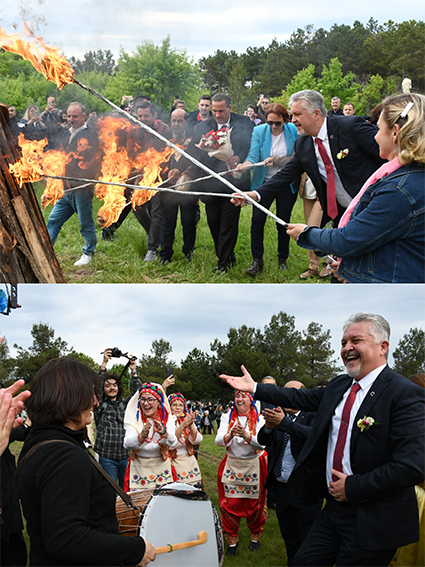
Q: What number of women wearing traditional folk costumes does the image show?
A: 3